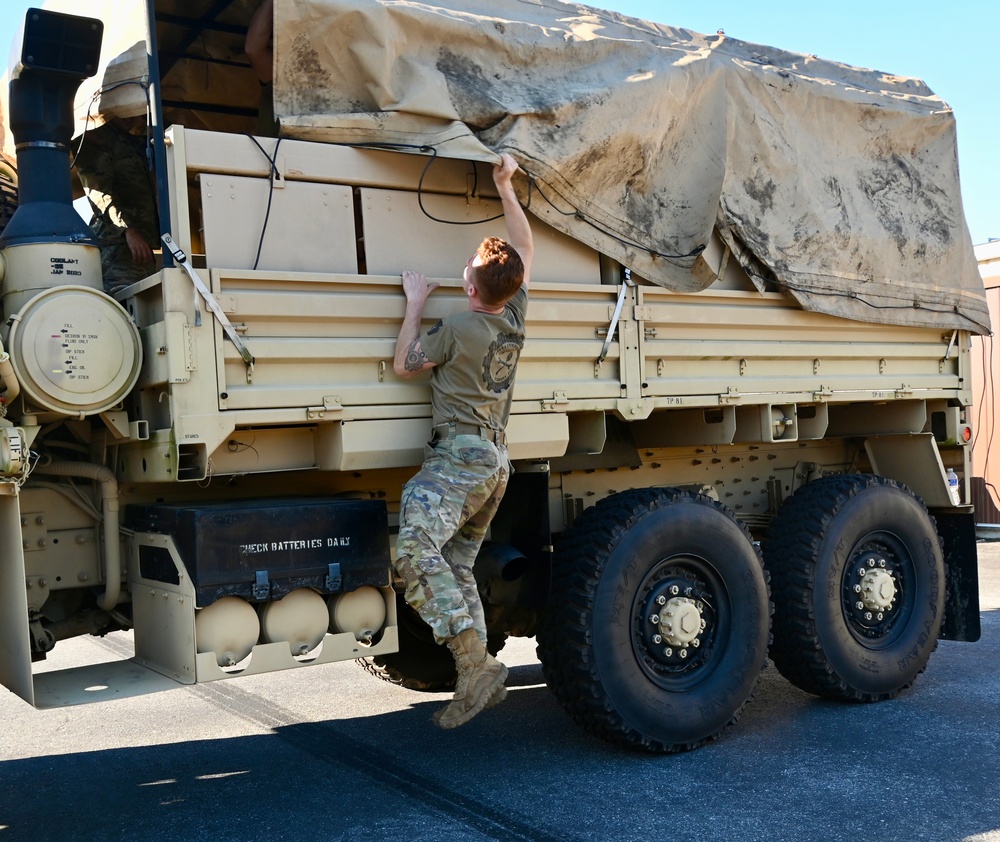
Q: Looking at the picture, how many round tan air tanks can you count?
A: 3